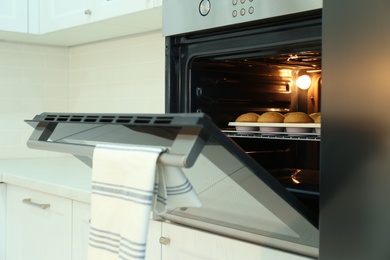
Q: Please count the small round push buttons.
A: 6